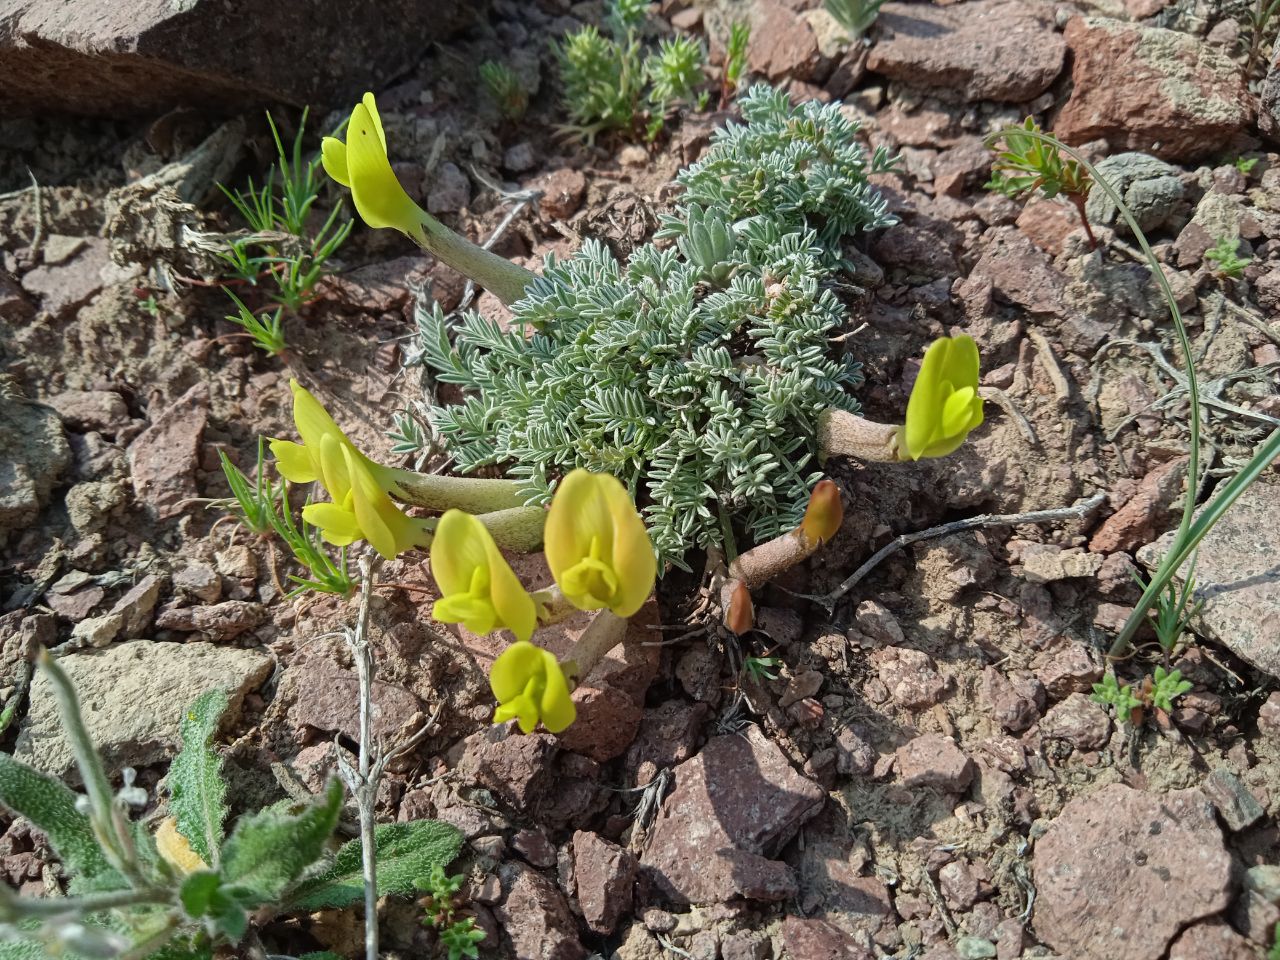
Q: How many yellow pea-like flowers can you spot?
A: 7